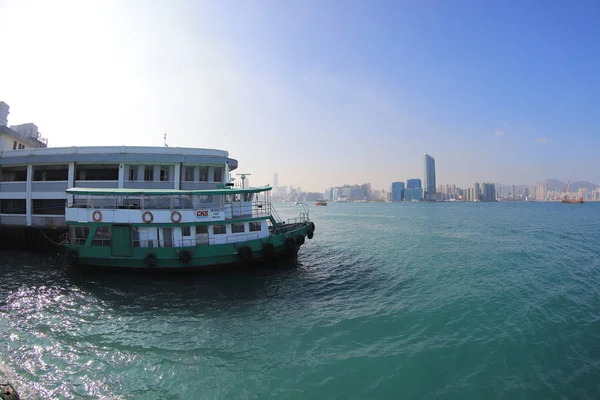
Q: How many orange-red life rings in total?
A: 3